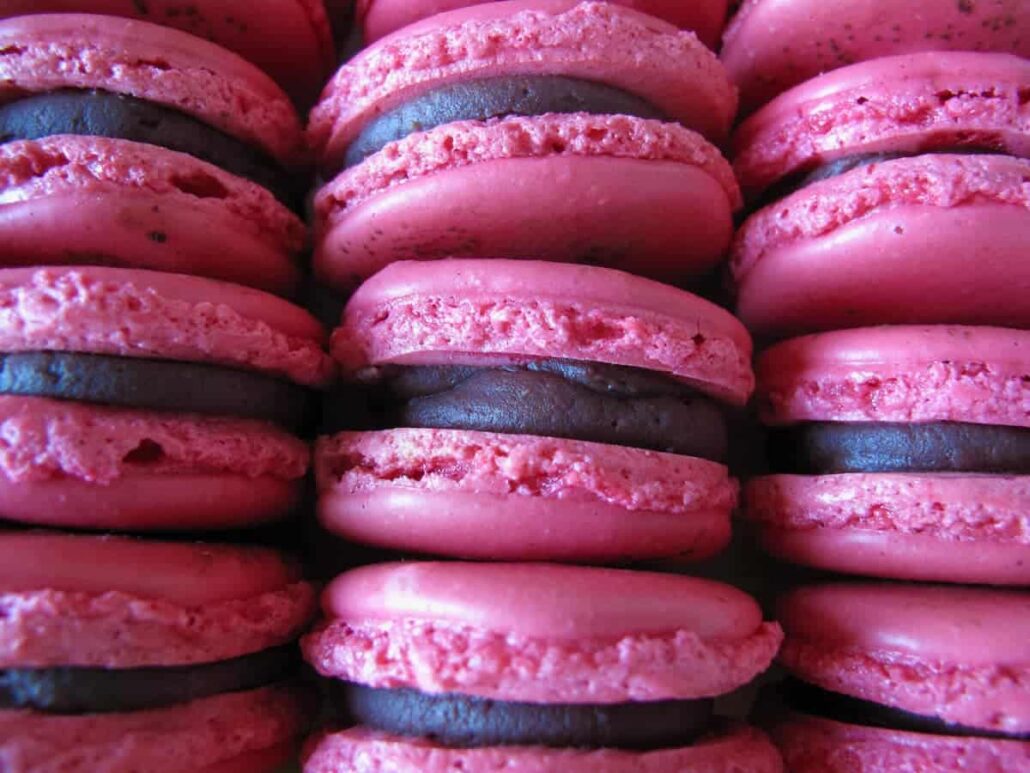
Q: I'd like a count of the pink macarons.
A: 12